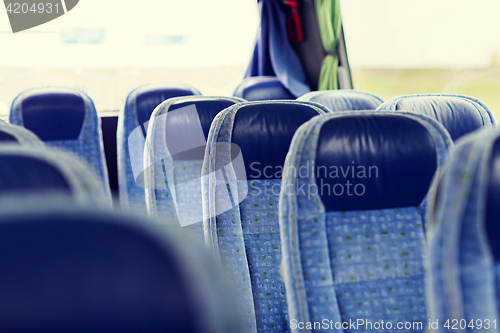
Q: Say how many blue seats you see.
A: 12